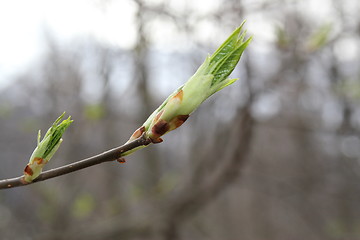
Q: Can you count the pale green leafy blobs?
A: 2